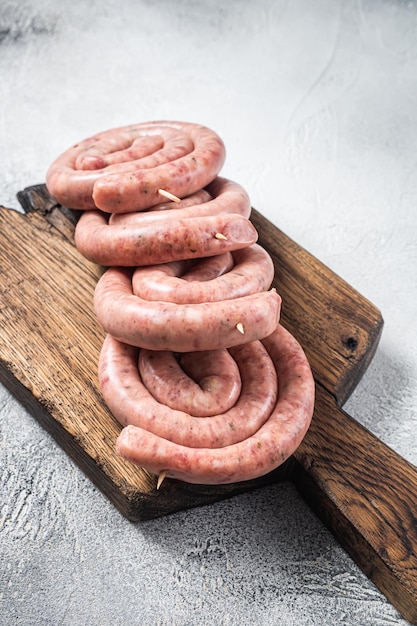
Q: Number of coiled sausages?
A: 4